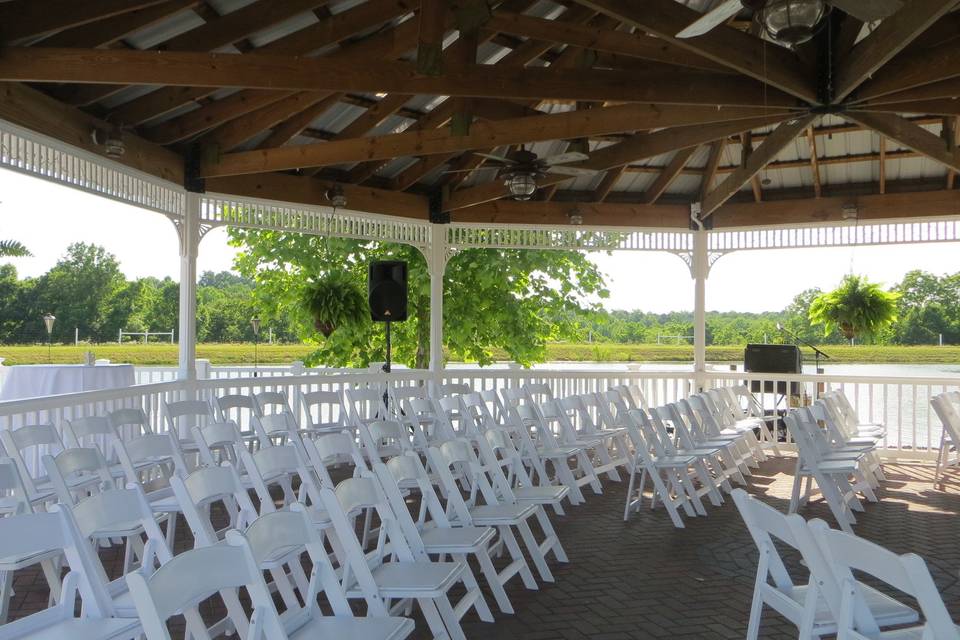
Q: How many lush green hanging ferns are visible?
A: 2